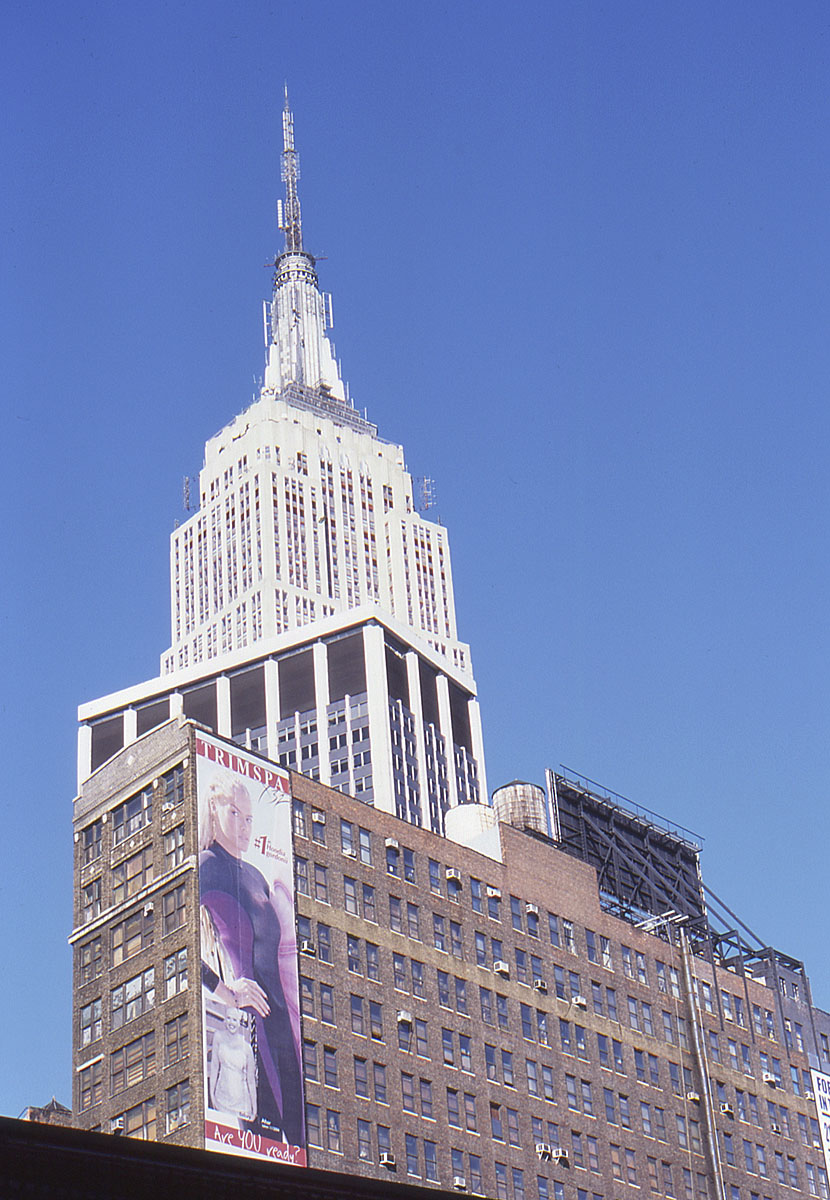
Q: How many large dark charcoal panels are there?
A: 9